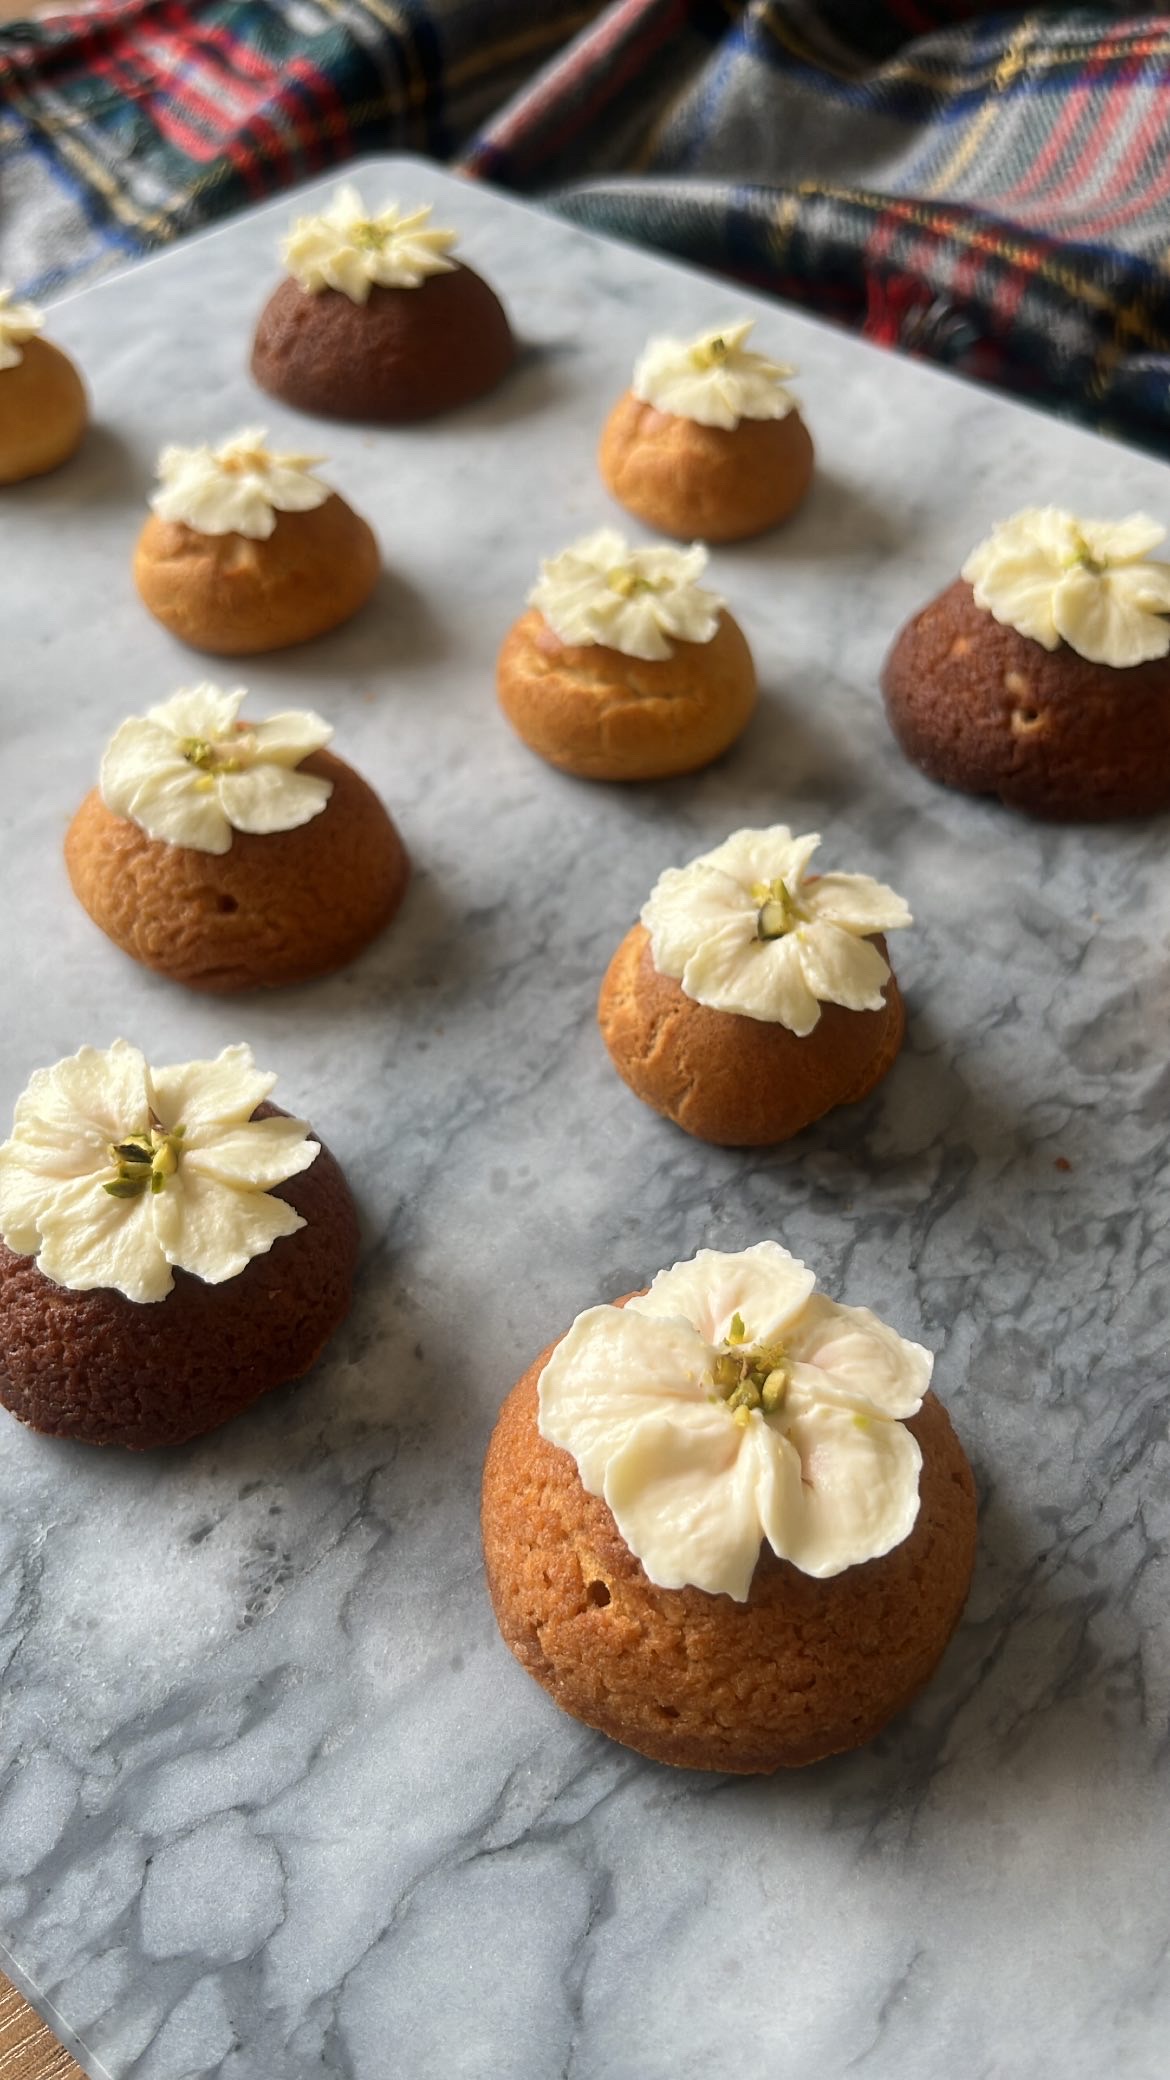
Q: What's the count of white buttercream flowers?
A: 10